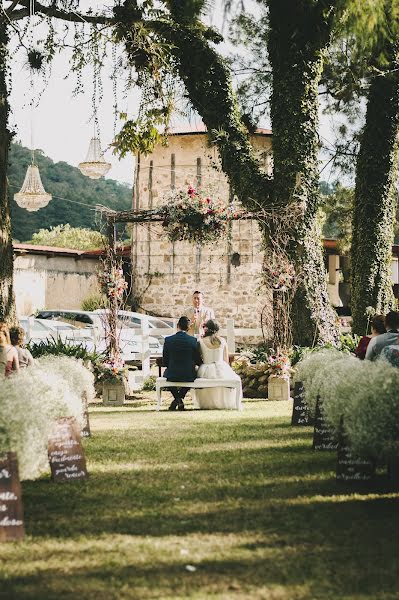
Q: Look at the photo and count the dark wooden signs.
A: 6